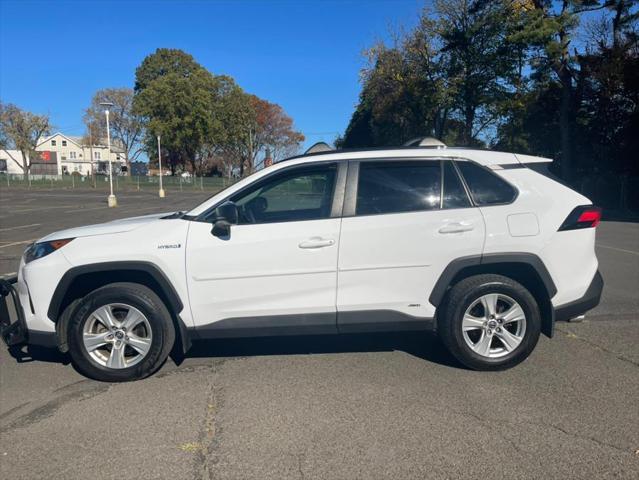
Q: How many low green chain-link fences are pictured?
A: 1